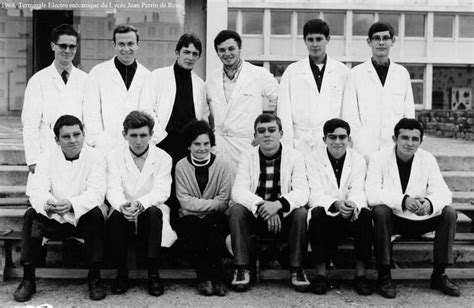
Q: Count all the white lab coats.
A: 11